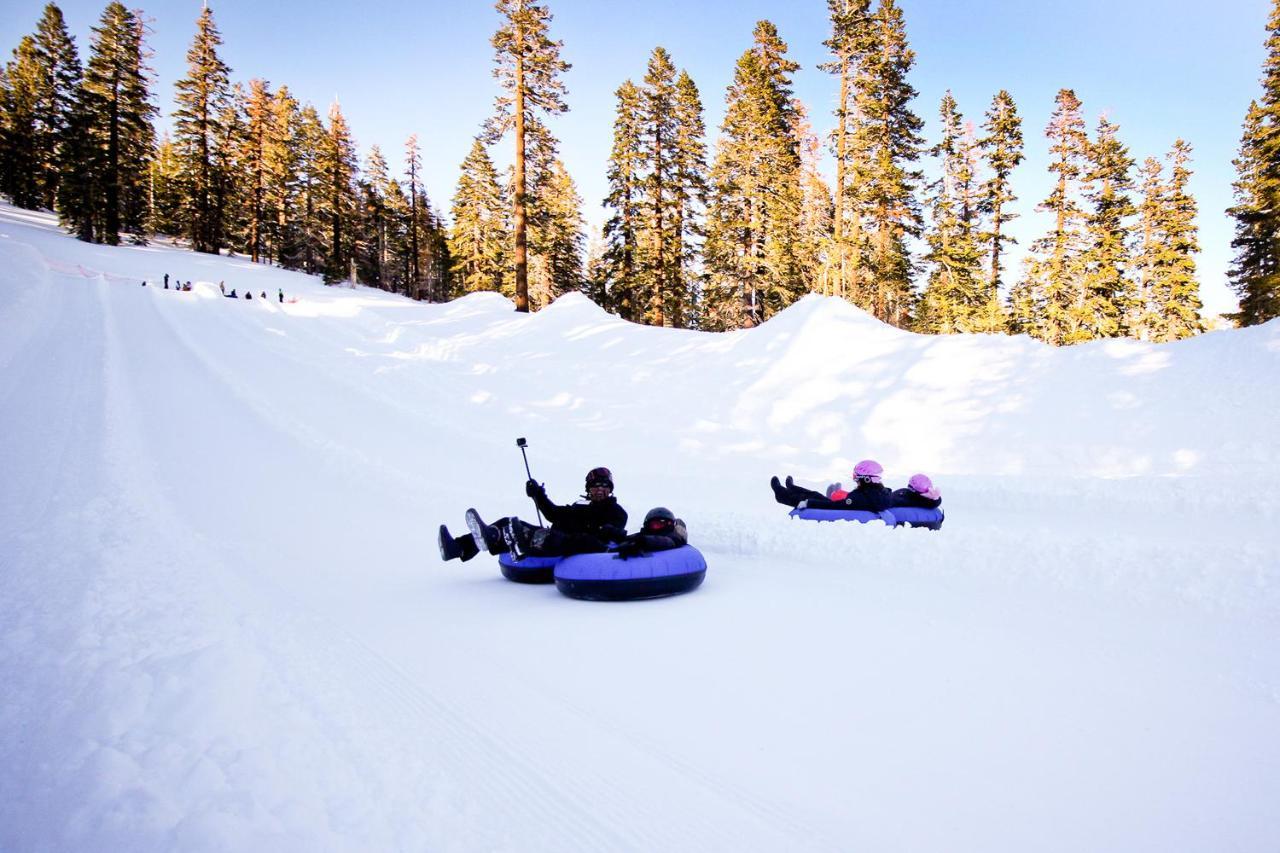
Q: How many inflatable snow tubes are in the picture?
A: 4